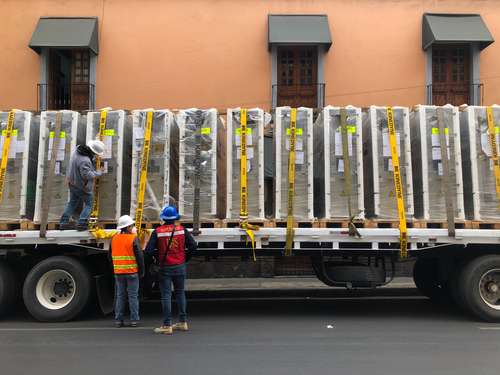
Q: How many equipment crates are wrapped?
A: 11